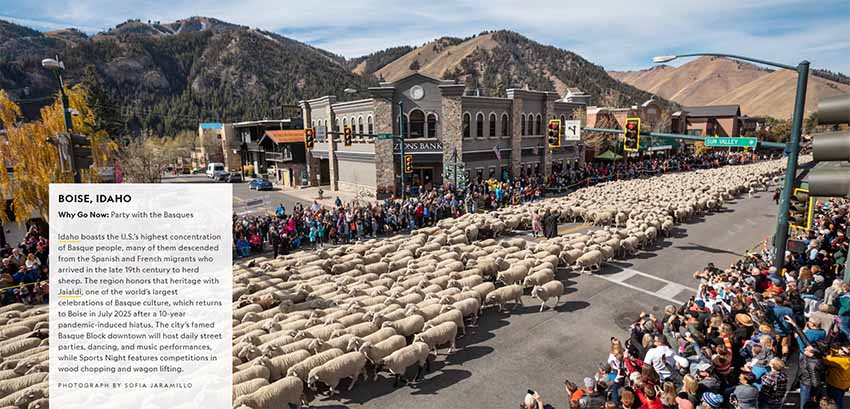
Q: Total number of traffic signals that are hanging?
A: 4